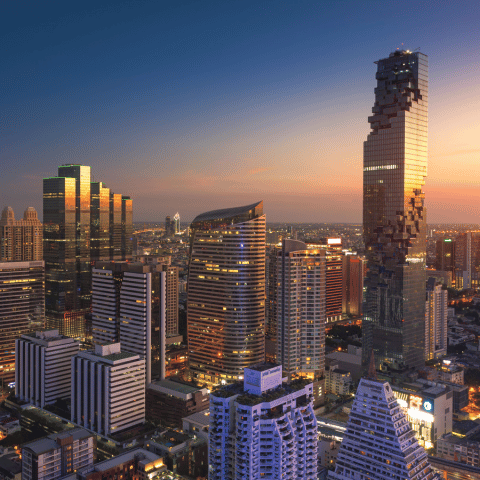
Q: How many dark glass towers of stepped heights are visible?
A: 5